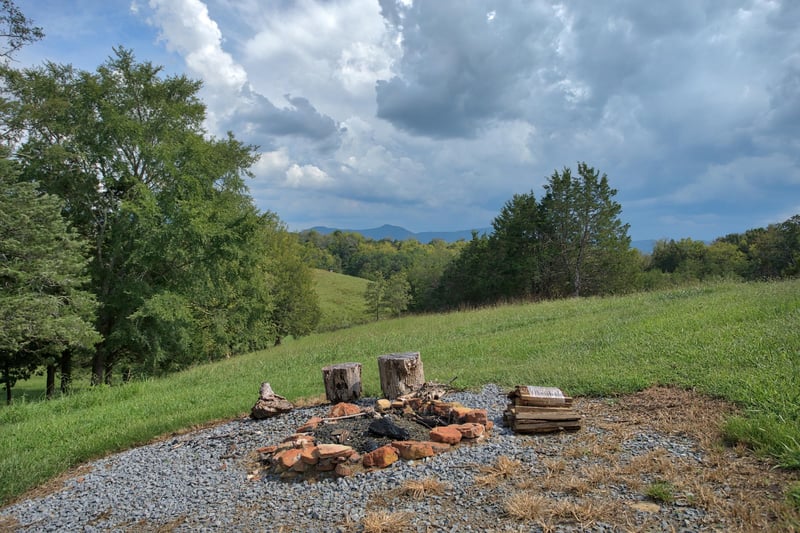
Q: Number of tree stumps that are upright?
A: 2